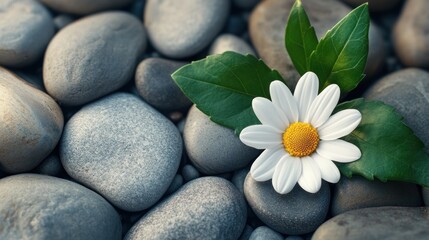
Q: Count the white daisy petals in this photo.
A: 11